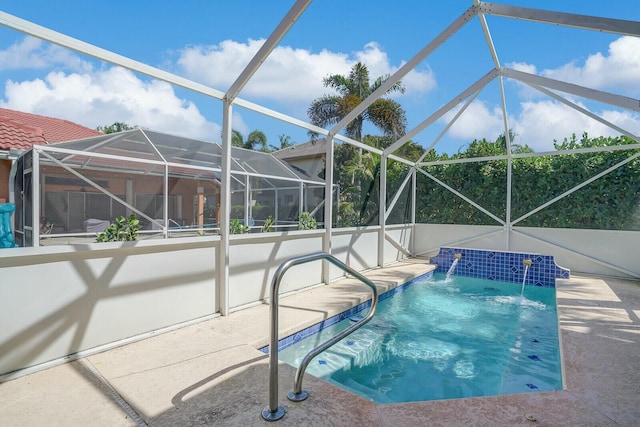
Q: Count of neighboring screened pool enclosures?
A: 1